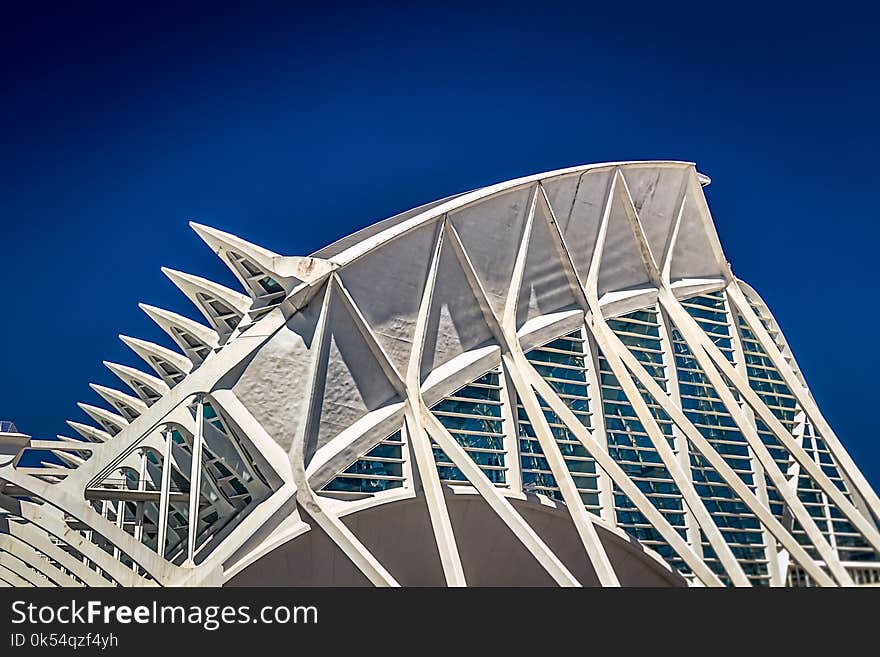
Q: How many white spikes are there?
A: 11